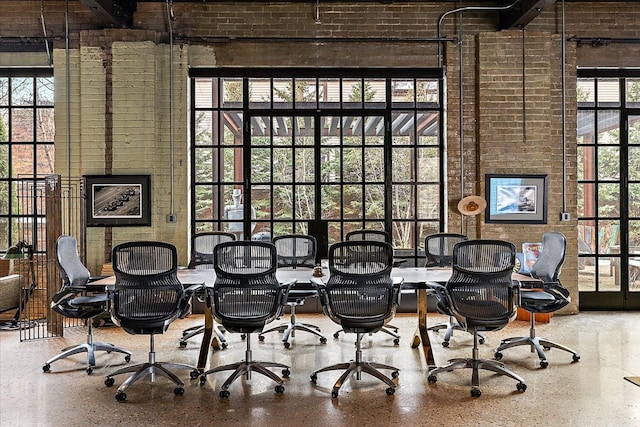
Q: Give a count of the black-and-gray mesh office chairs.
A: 10